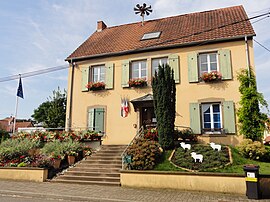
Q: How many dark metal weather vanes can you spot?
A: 1